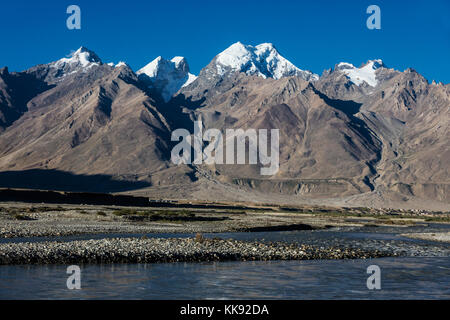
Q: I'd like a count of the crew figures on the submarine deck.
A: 0